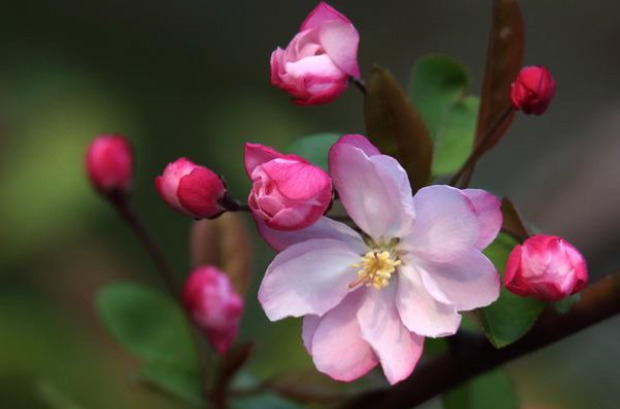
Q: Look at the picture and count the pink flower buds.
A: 7